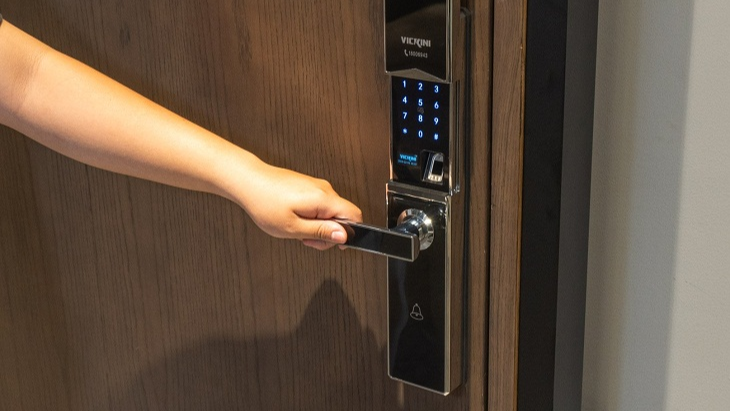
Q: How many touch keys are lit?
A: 12